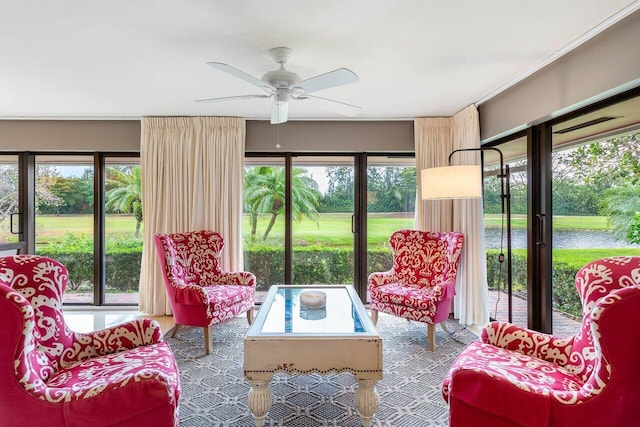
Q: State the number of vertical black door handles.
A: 3